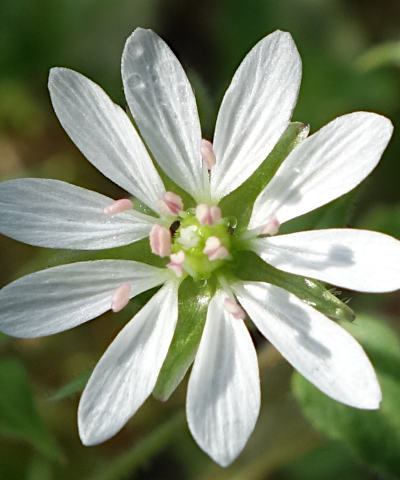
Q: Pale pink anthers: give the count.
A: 10